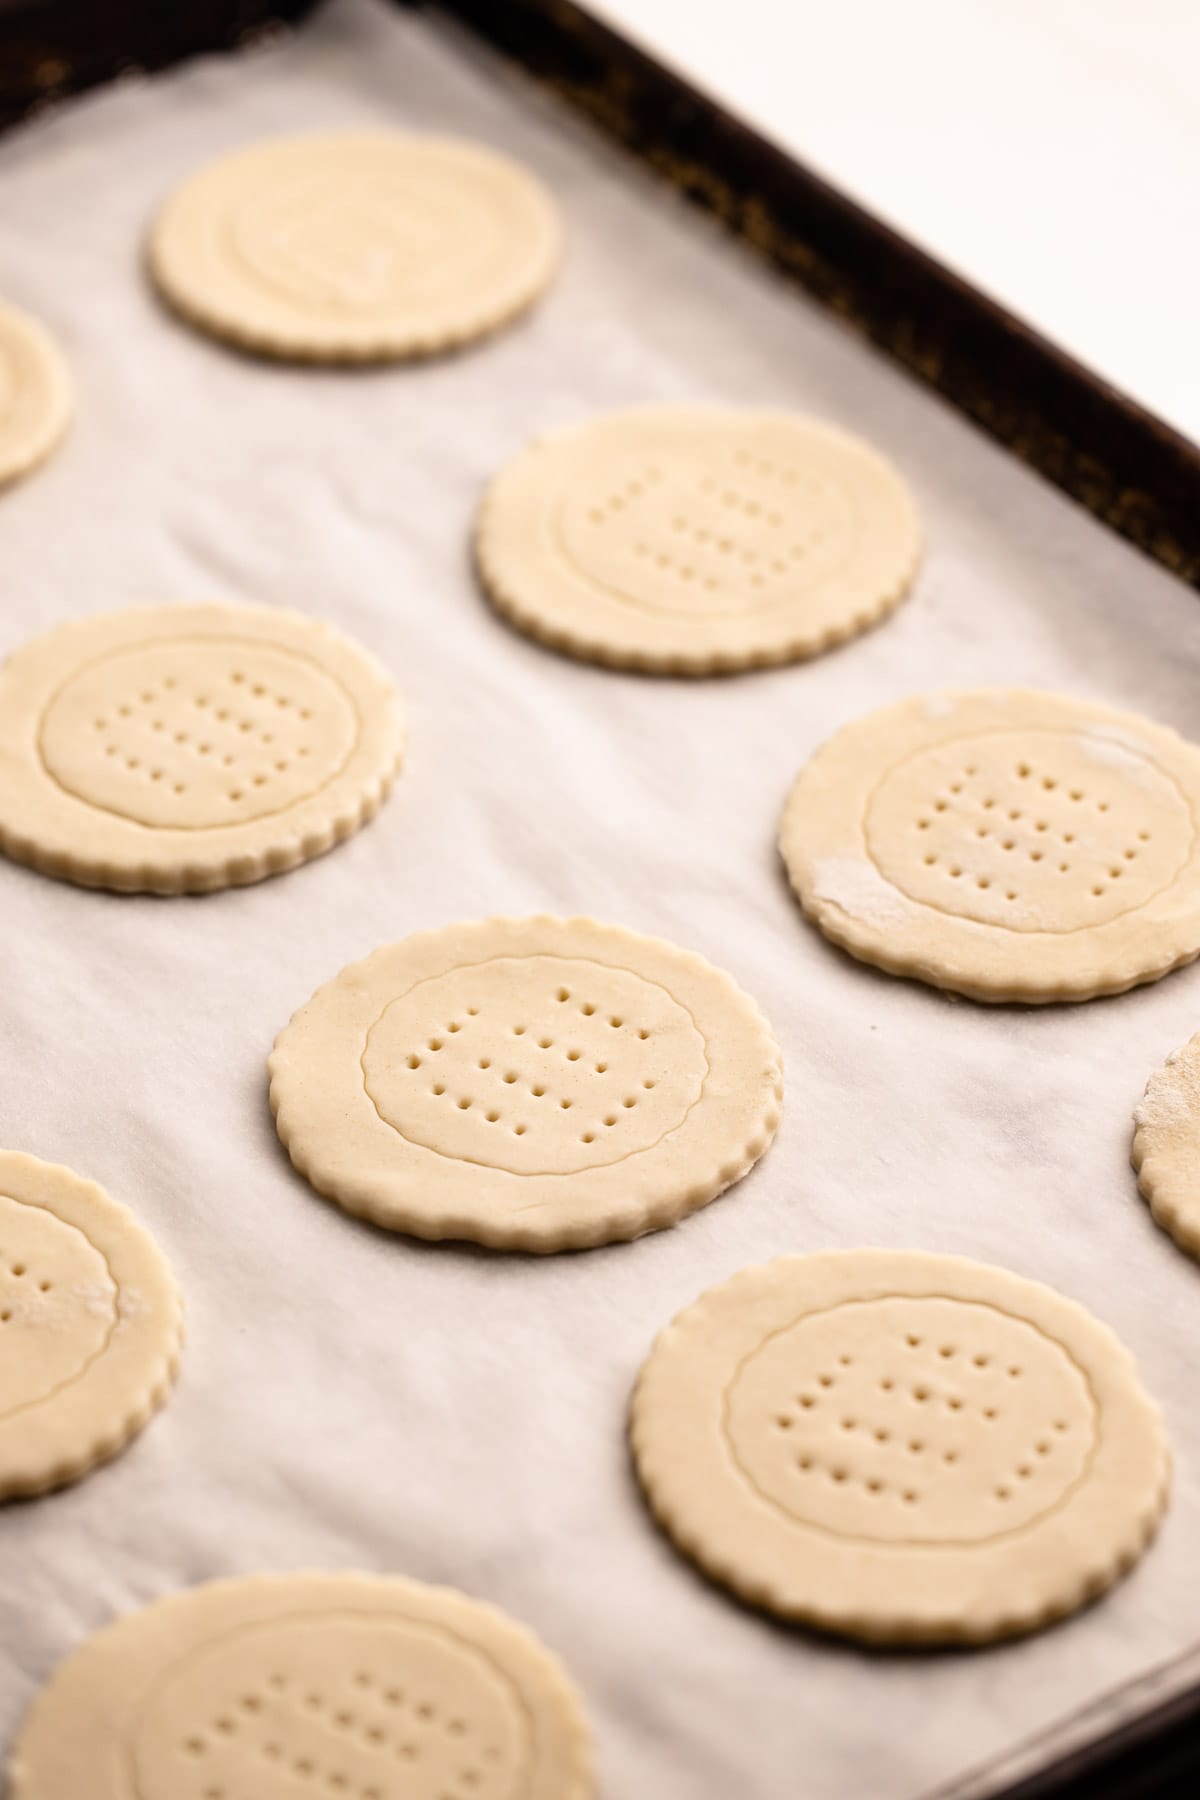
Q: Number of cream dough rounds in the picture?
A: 10